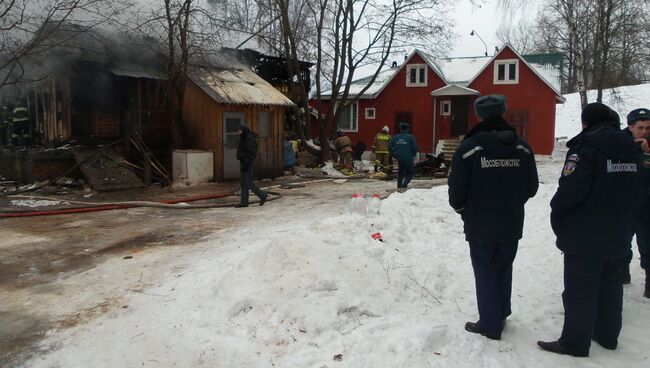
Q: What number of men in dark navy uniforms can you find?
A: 3